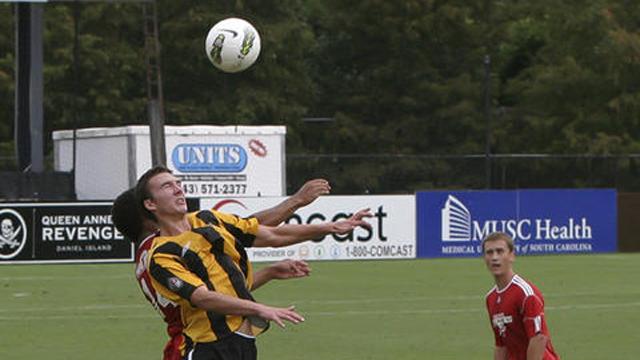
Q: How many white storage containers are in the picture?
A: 1